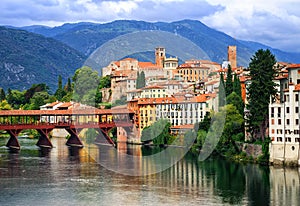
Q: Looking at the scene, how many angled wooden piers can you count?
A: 4